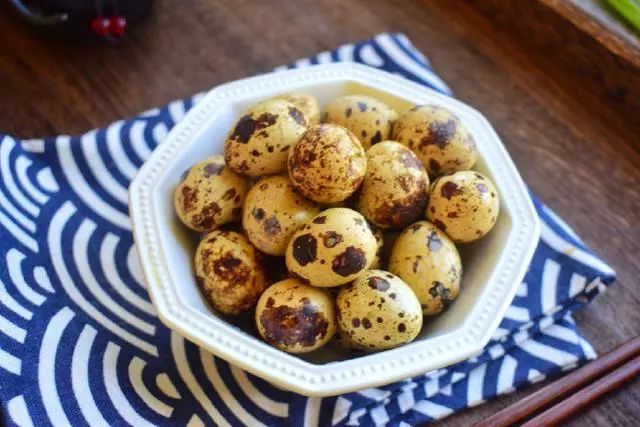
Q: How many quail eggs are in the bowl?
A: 15